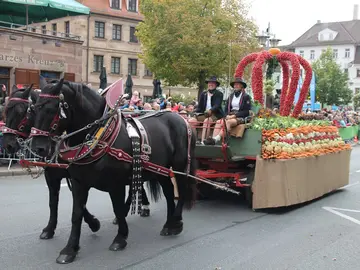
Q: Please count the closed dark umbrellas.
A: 3